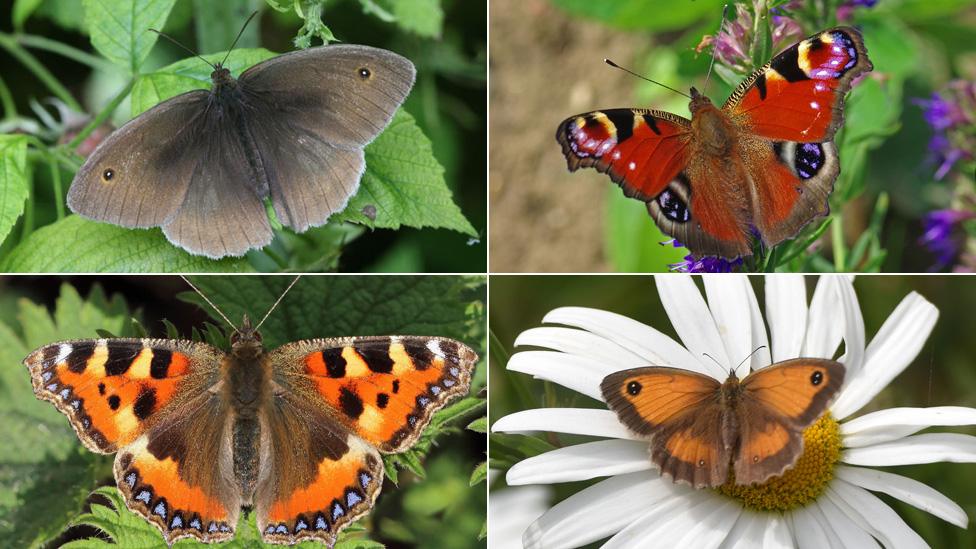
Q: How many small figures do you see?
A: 4